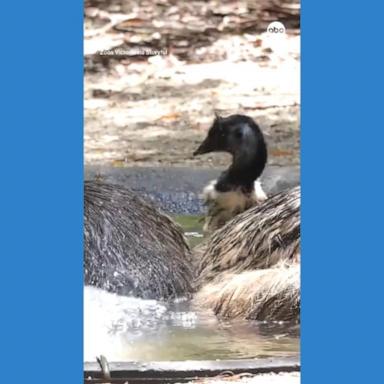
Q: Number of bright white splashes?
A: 1